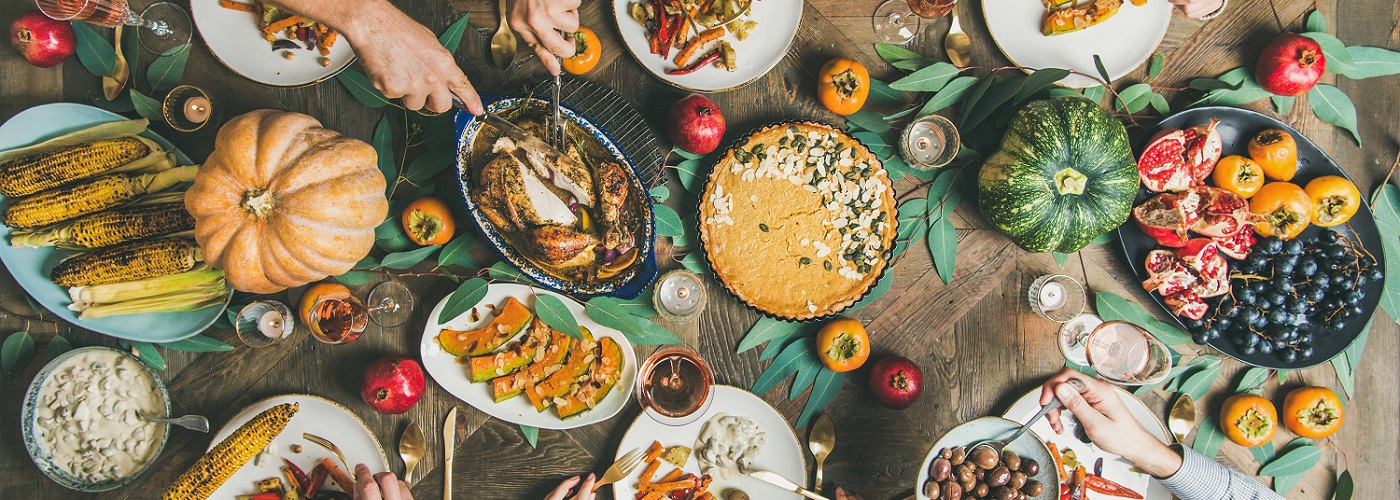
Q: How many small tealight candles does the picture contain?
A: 5